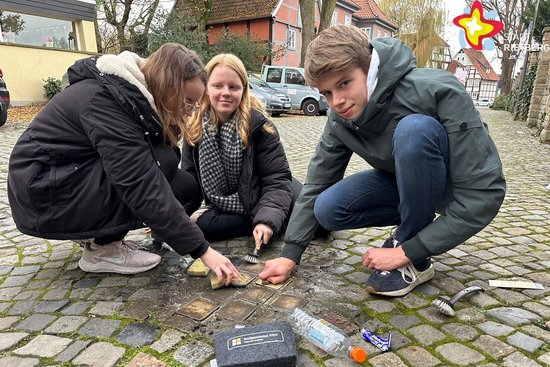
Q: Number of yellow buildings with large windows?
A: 1